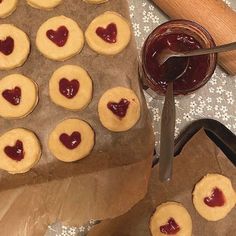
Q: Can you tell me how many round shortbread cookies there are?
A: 13